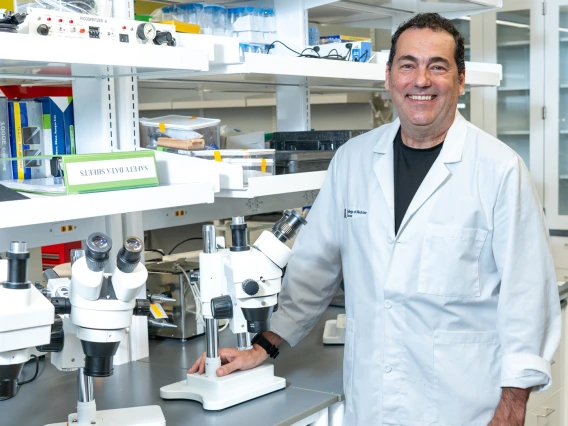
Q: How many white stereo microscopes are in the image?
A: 3